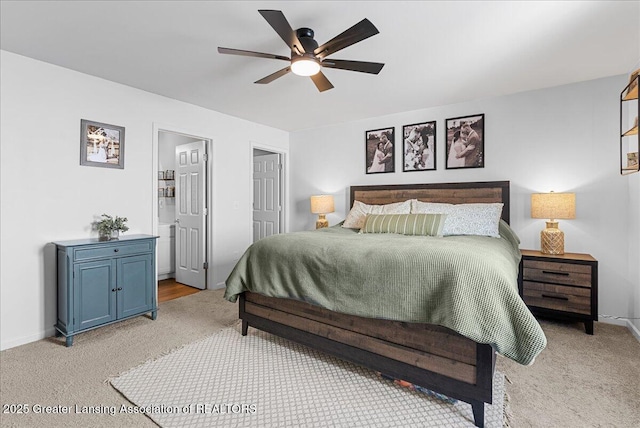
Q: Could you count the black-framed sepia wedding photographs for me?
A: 3